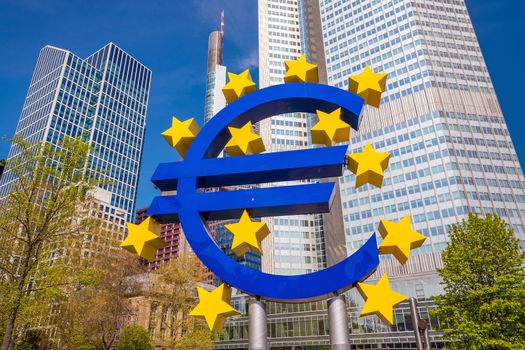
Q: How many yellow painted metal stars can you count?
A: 12